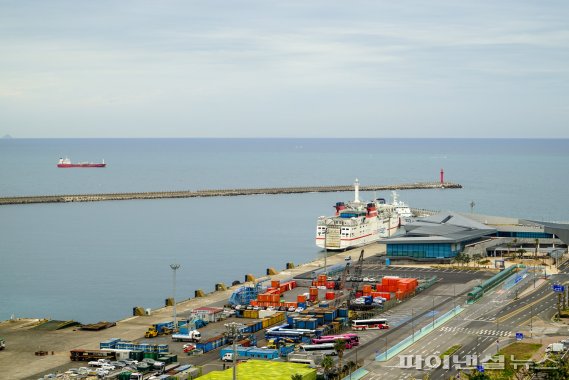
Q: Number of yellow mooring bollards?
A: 7